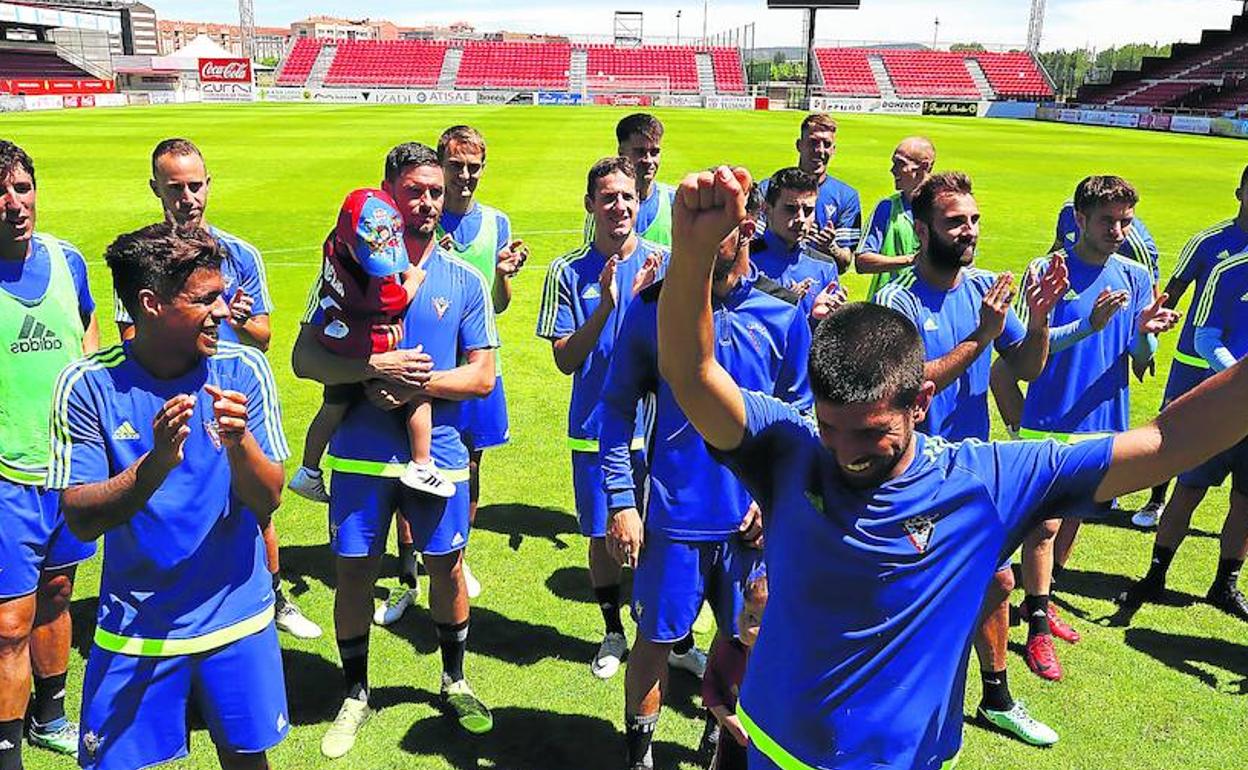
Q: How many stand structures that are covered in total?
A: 2